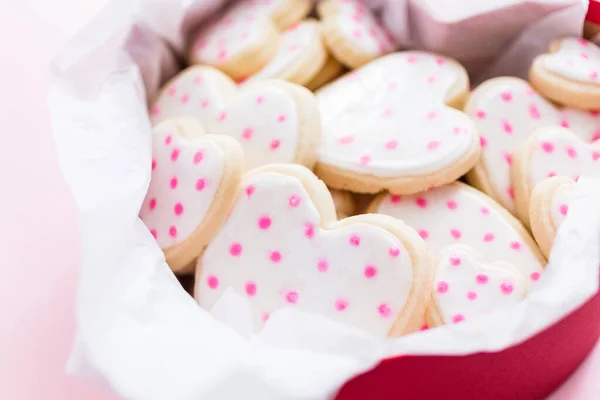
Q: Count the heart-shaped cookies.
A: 13